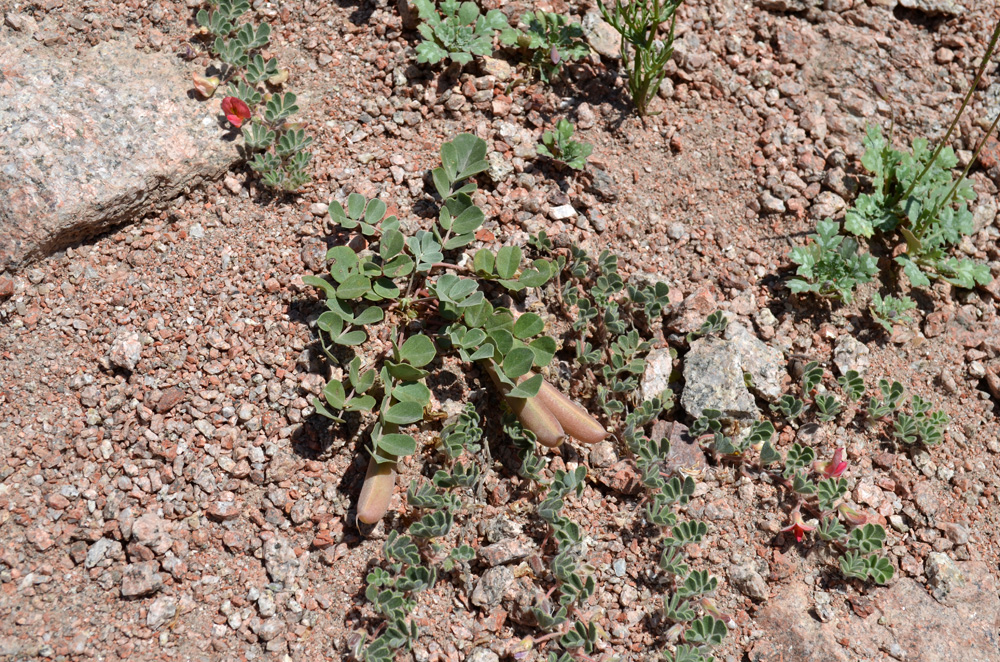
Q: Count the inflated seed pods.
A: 3